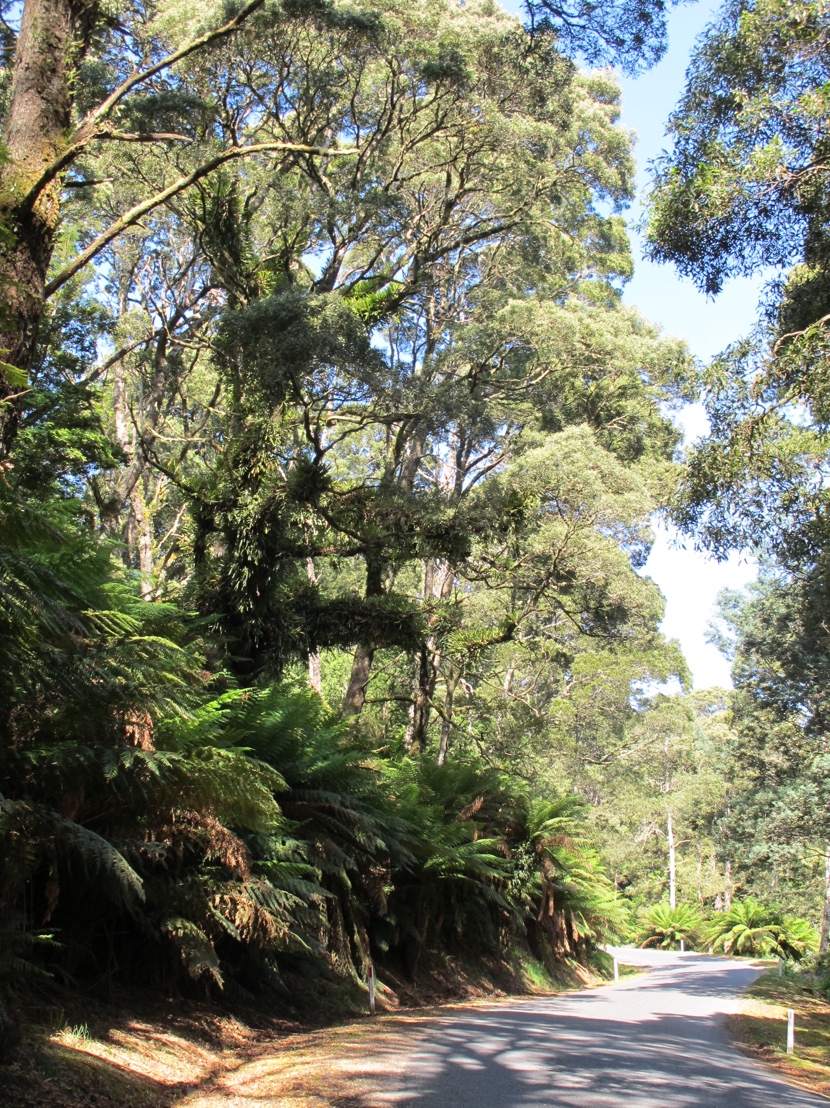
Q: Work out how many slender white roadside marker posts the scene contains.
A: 5